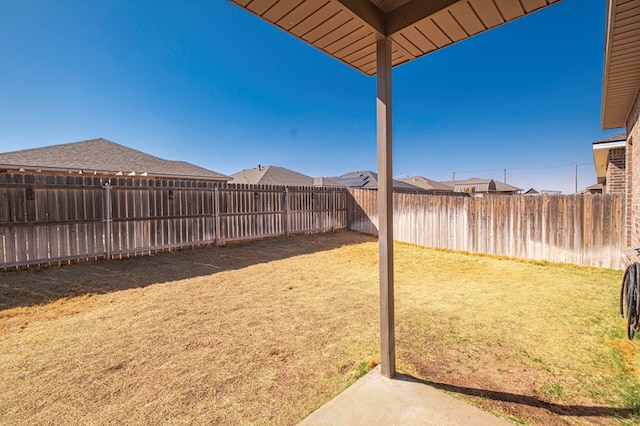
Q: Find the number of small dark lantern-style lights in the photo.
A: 4